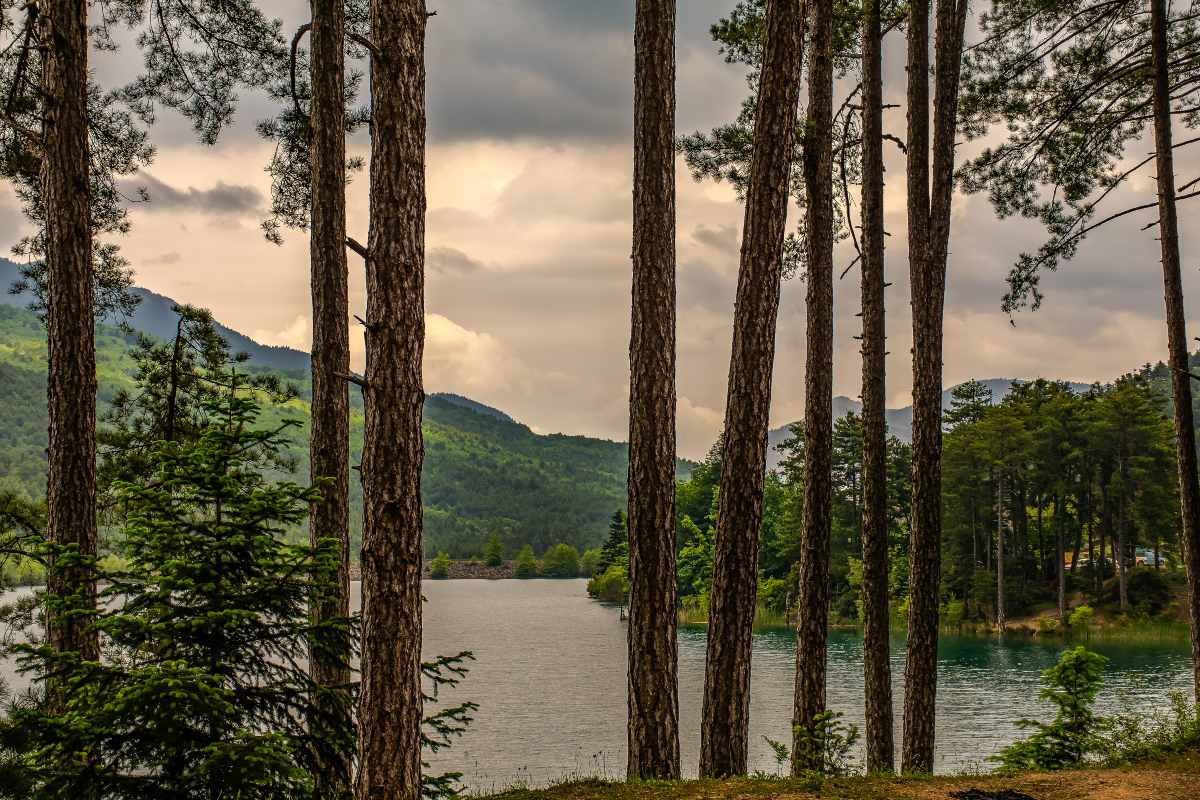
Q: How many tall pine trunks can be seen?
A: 9